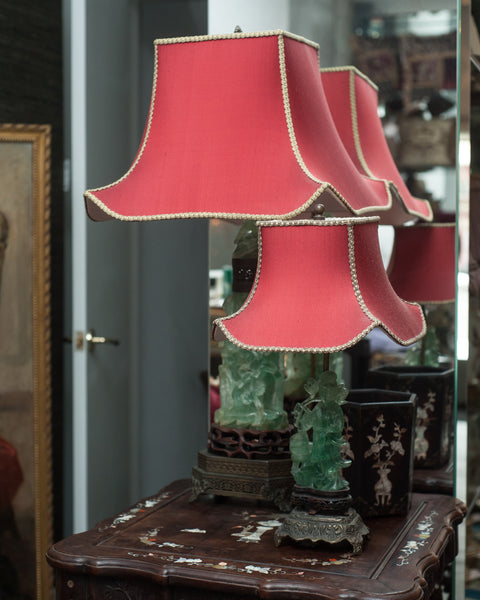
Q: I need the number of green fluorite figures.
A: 2